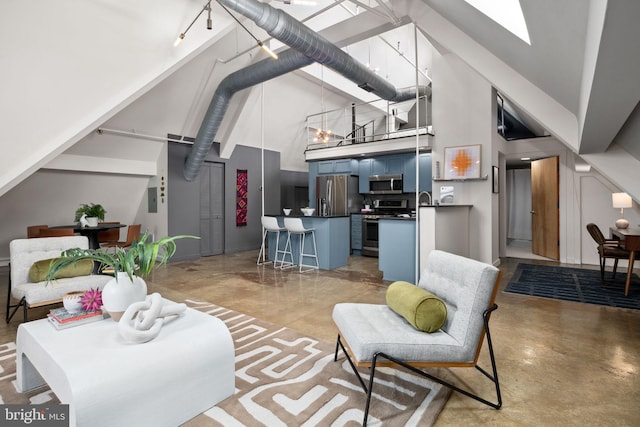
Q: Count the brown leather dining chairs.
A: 4